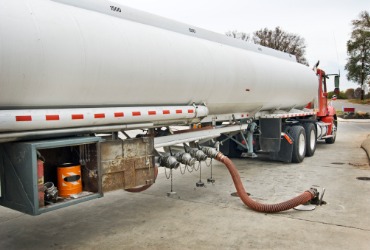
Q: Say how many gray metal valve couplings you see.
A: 4